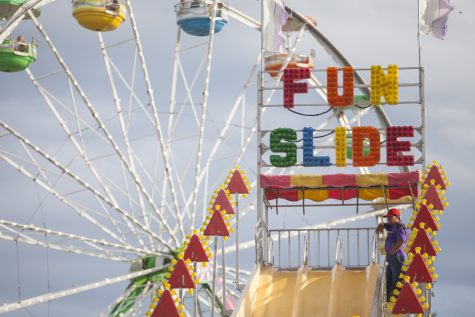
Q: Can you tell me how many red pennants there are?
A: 12